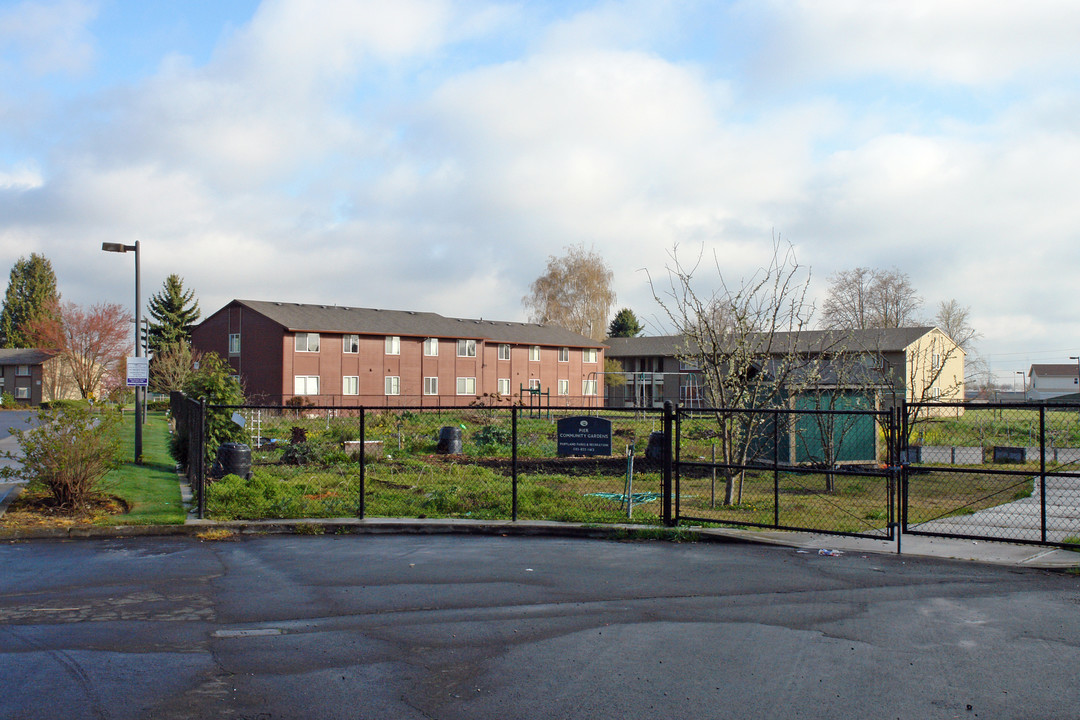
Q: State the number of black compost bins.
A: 3